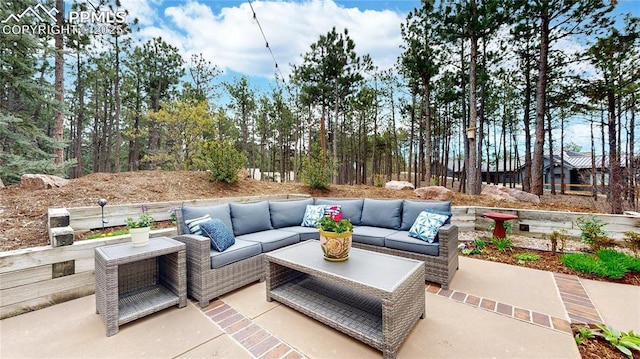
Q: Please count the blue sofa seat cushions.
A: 5